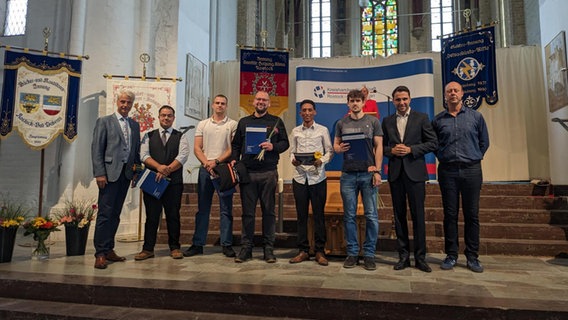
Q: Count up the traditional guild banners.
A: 4